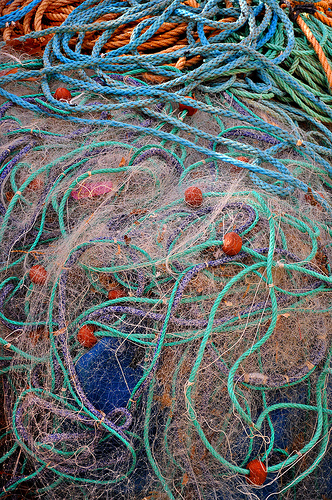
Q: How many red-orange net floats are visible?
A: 11